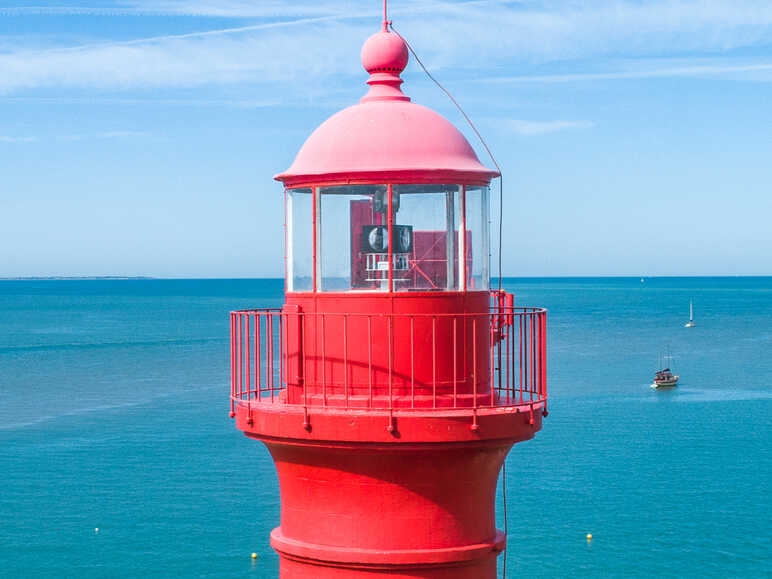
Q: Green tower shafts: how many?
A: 0